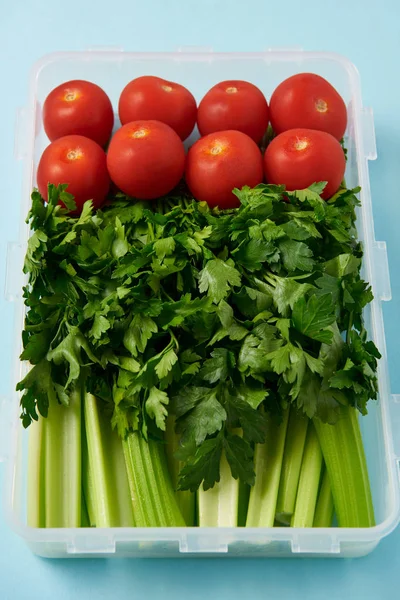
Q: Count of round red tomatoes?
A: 8